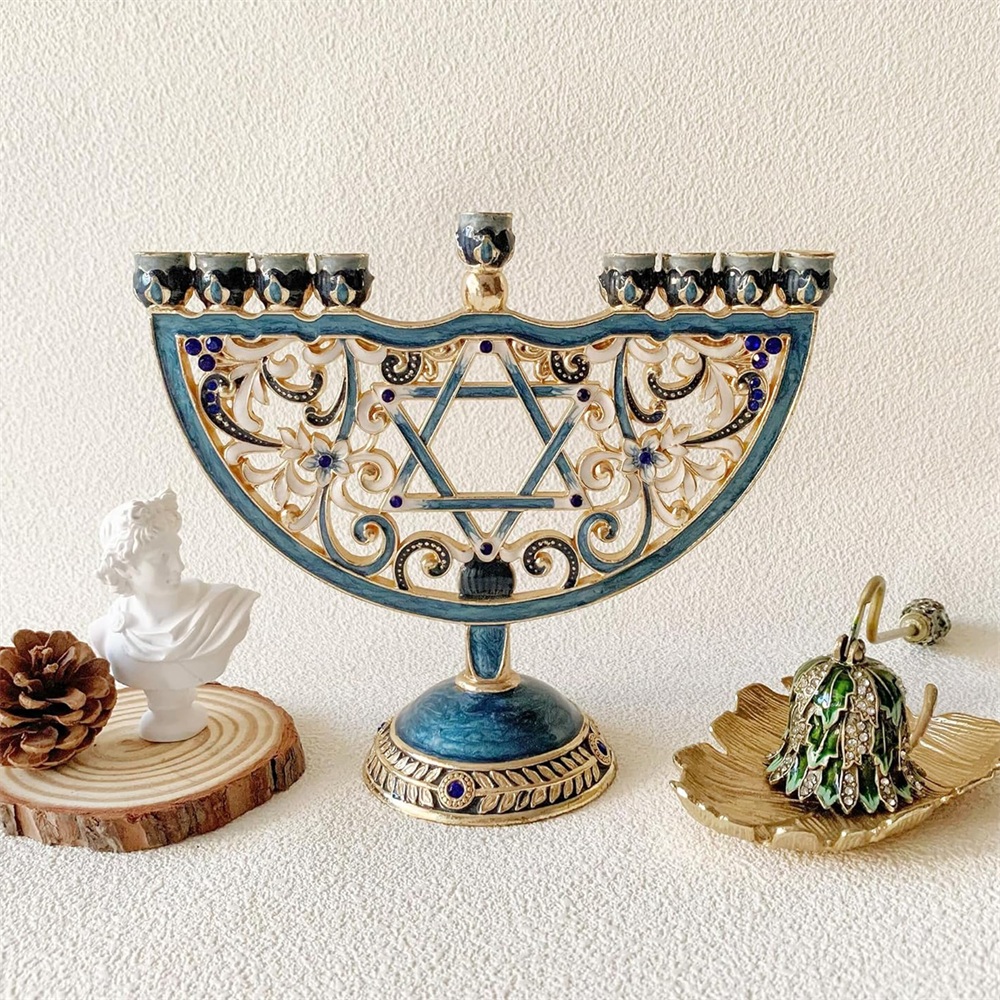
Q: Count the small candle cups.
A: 9